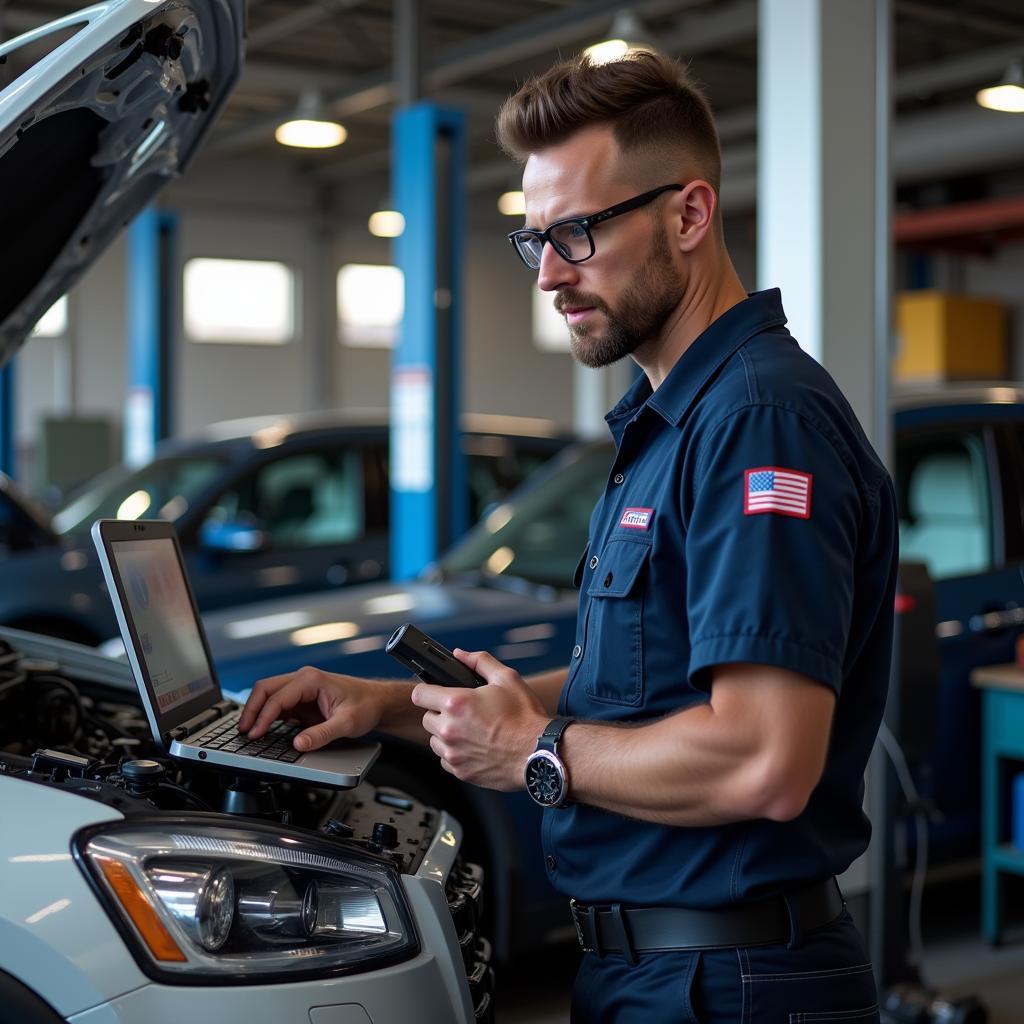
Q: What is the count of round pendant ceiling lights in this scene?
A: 5